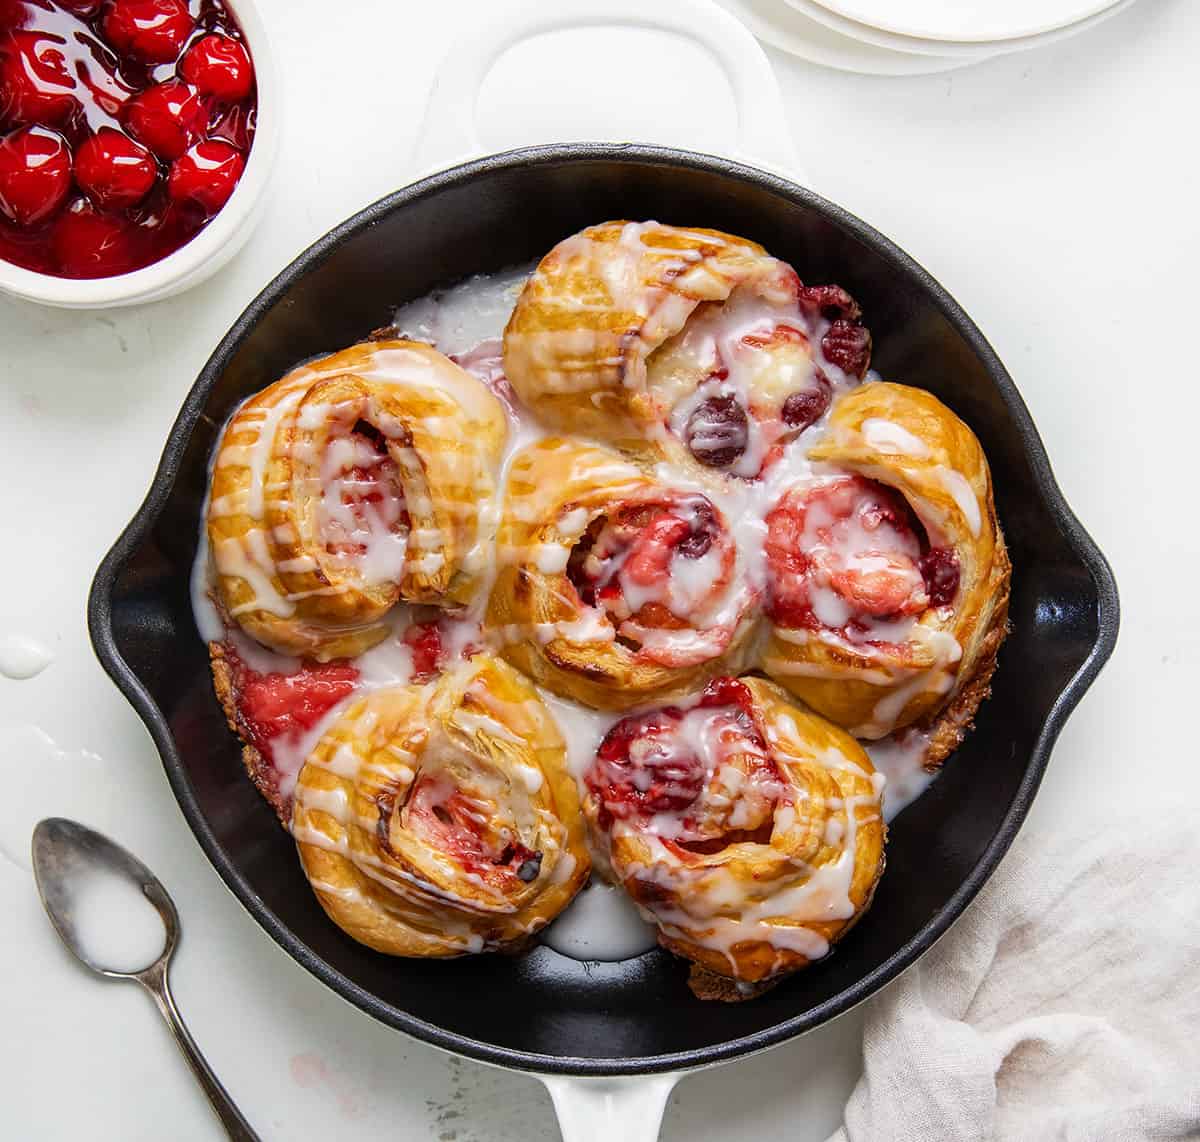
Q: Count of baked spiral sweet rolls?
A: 6